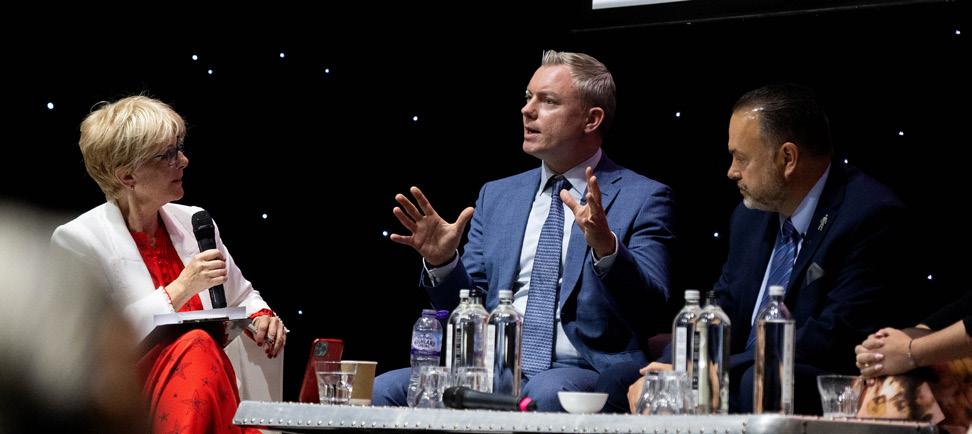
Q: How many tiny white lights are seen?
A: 15